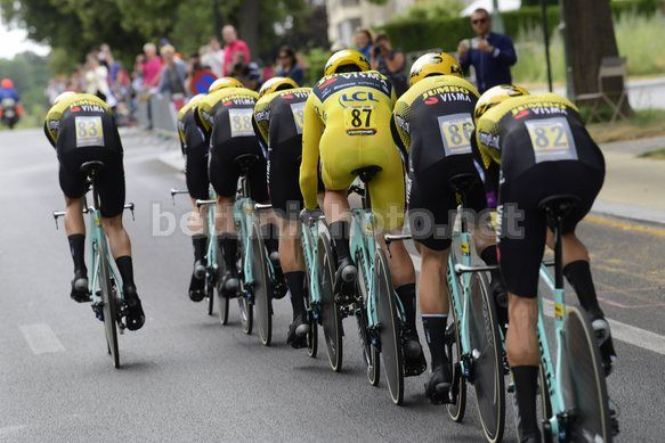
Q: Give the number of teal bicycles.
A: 7